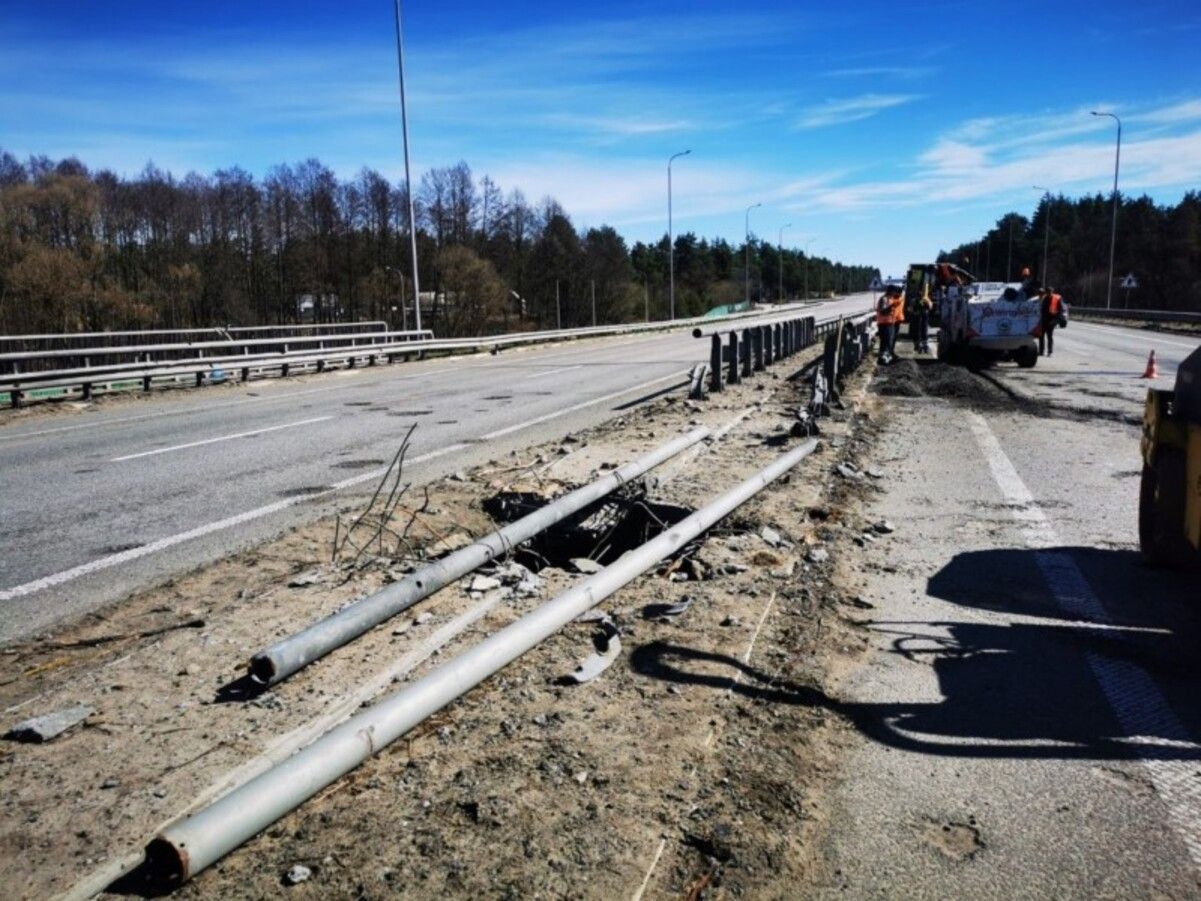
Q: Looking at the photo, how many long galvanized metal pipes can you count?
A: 2